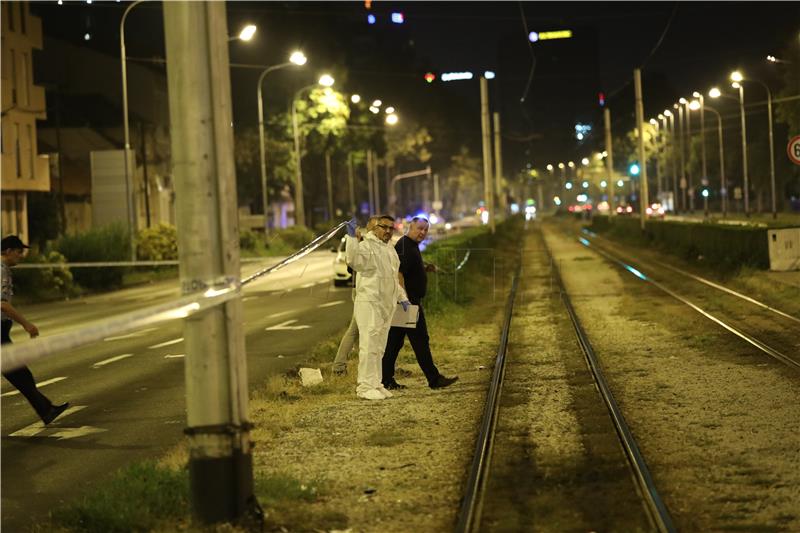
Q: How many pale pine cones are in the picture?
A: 0